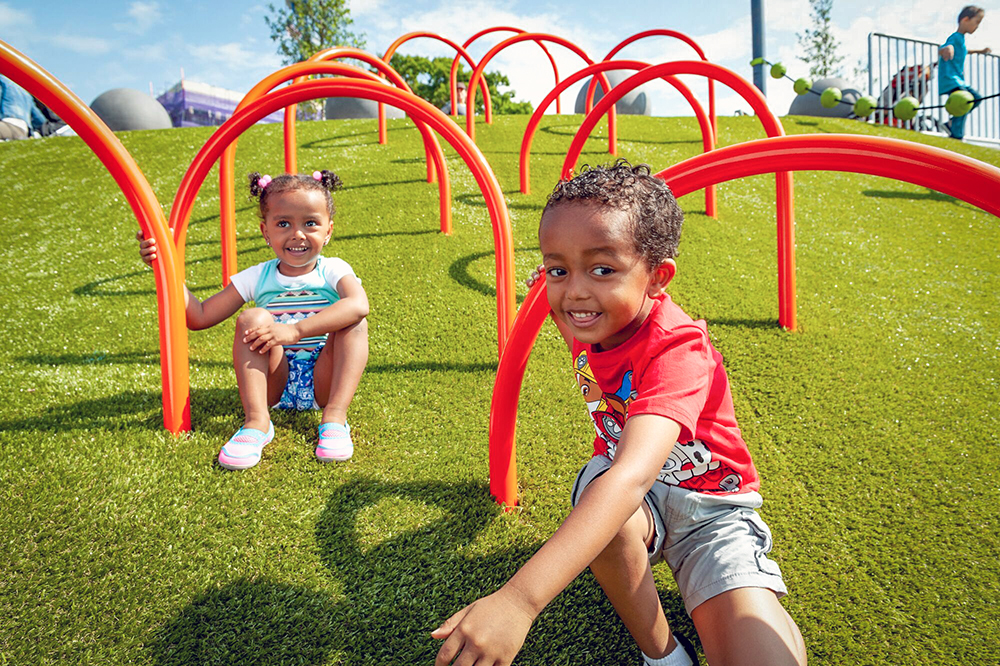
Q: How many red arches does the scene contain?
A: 11